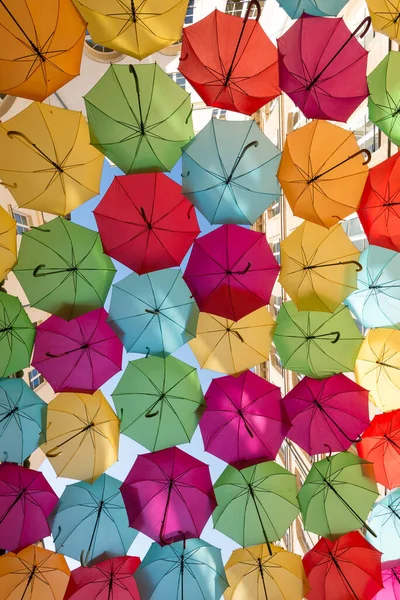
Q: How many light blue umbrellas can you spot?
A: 8